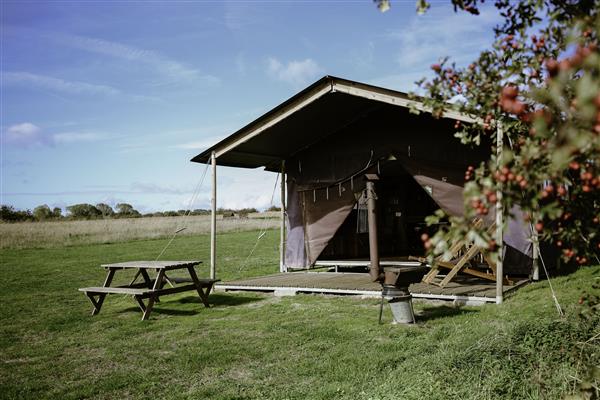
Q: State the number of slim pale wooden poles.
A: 4